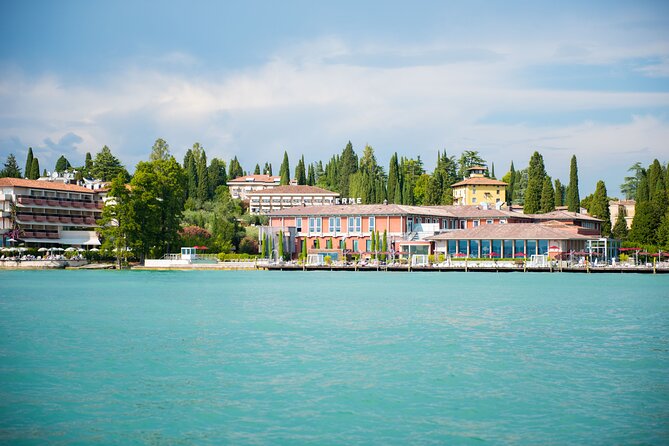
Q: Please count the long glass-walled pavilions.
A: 1